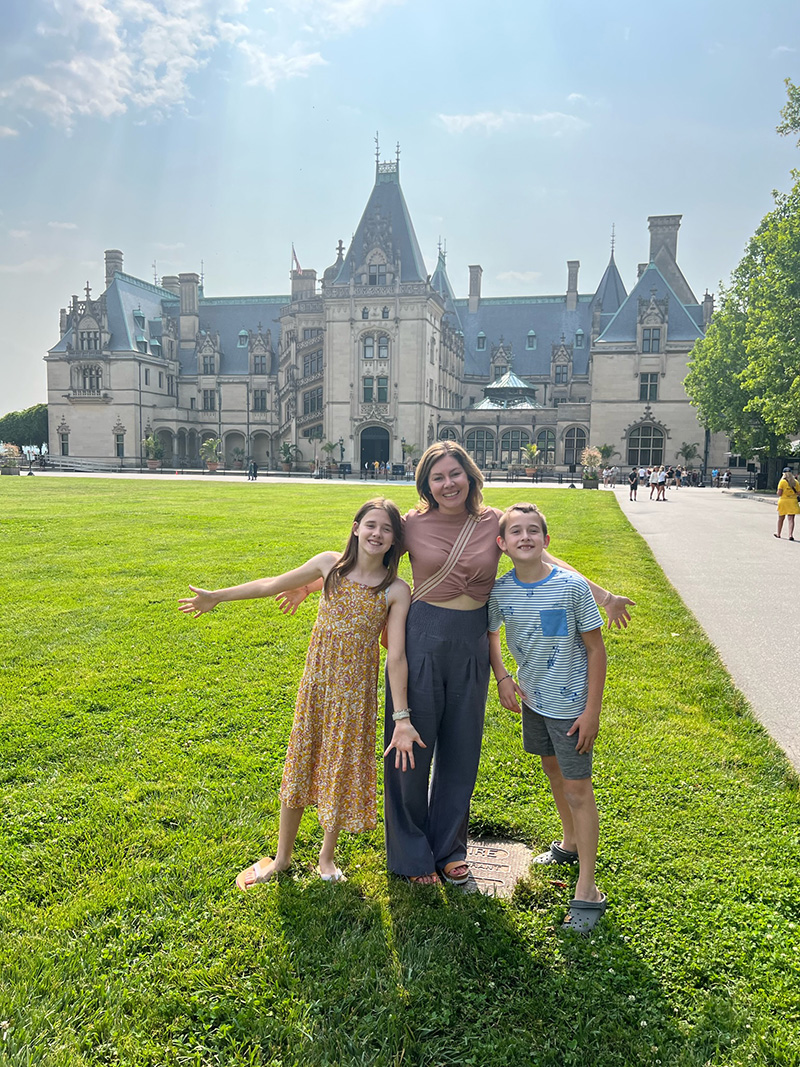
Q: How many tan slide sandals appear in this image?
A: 2